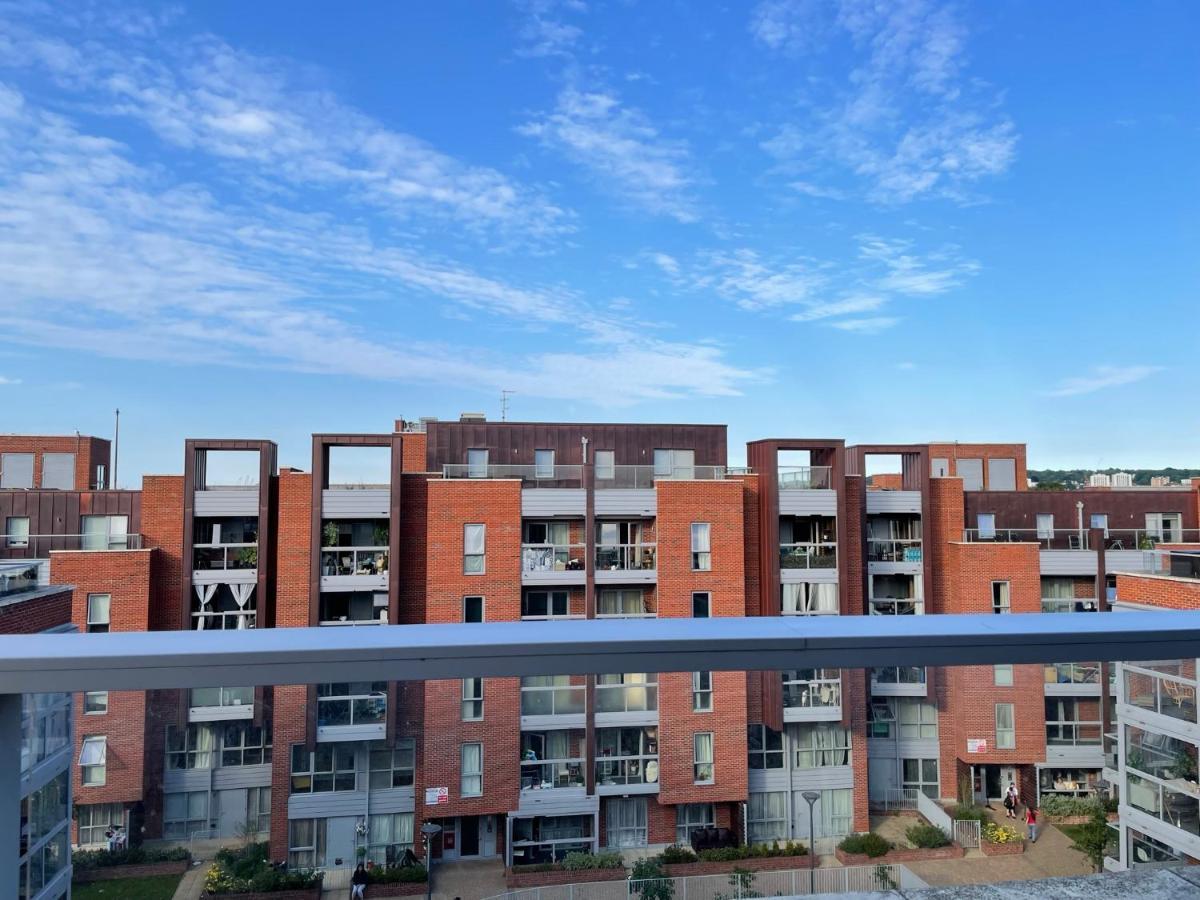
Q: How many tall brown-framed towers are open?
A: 4